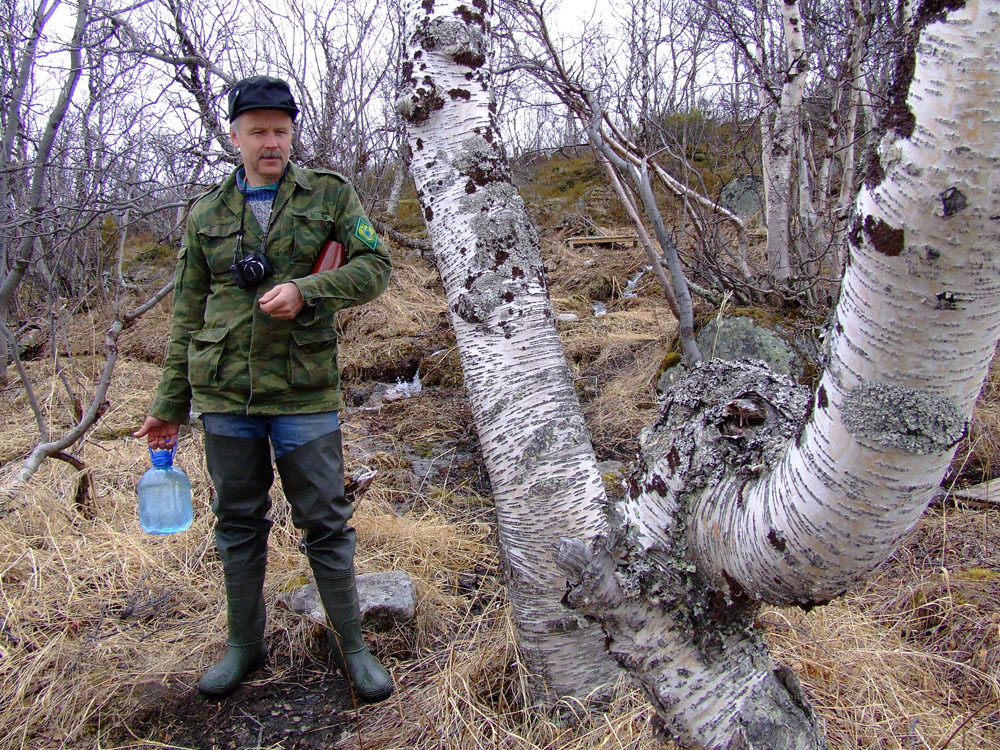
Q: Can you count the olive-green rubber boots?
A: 2